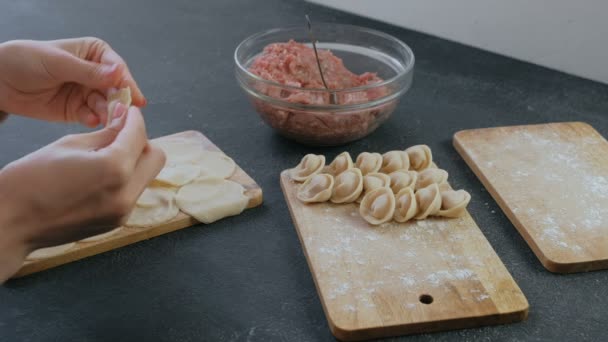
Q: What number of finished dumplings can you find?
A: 14